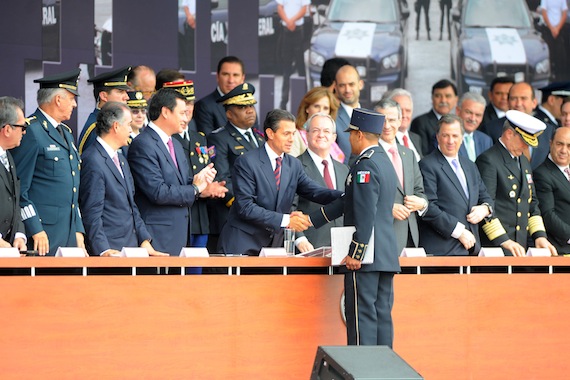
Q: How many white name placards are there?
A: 8